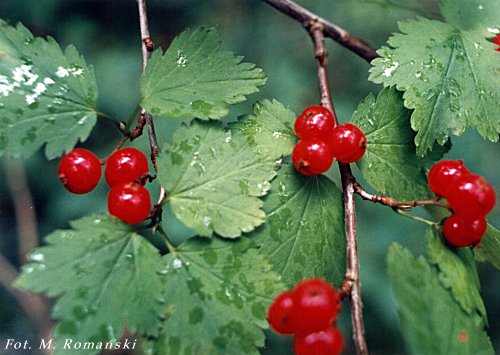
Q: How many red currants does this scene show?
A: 12